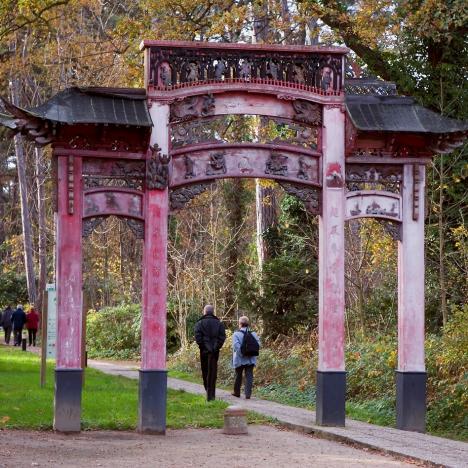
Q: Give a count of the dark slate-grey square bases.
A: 4